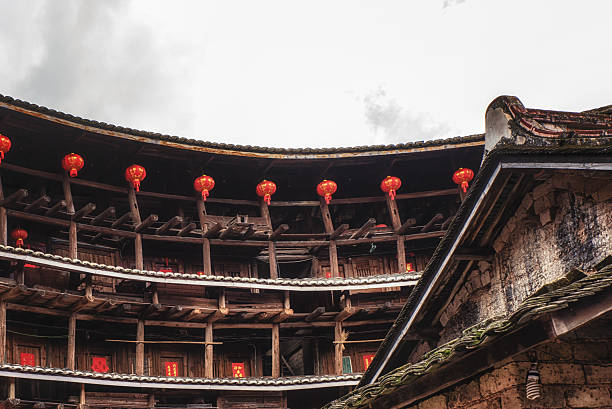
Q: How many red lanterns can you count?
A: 9